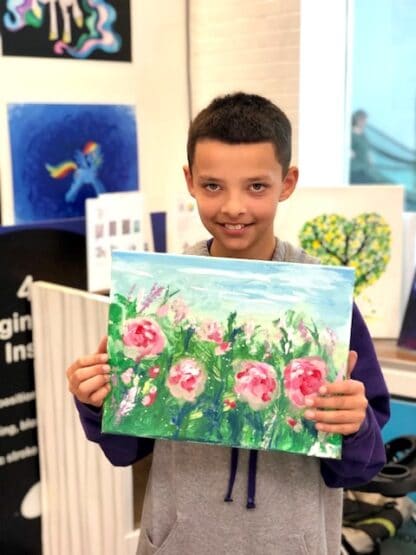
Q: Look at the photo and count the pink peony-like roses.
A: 4